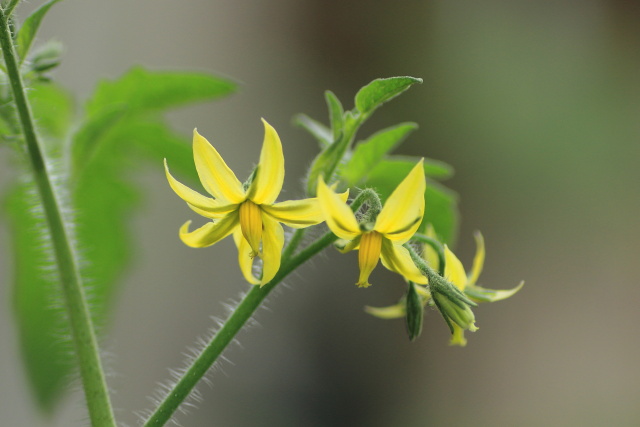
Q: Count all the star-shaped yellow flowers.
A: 3